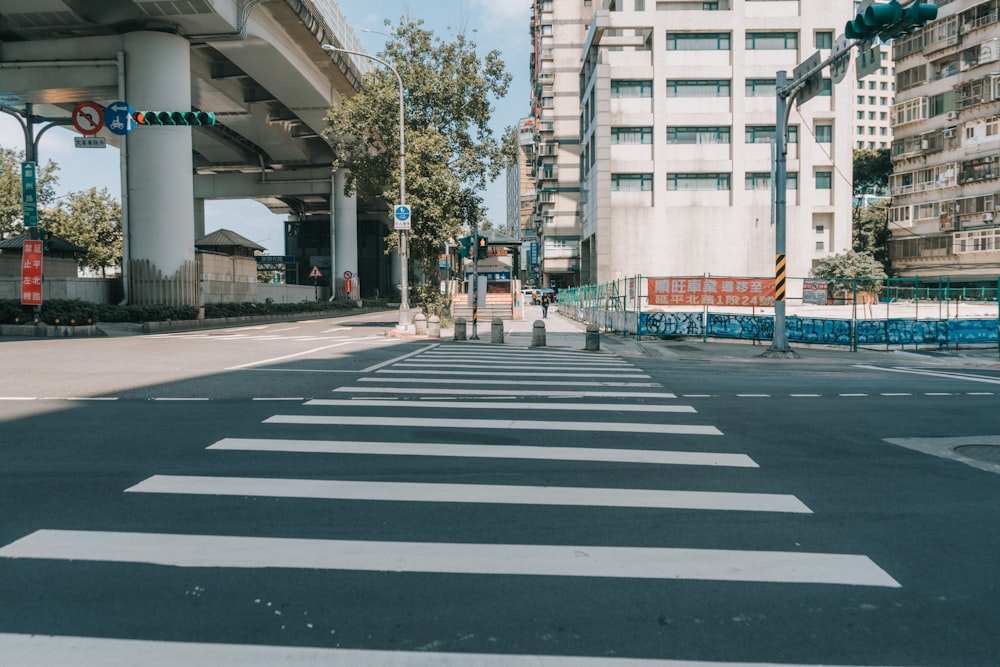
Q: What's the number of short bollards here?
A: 6